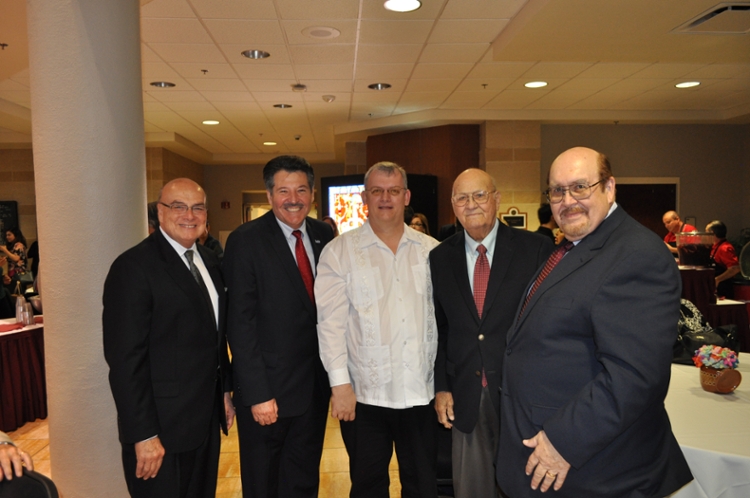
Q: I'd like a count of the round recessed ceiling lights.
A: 9